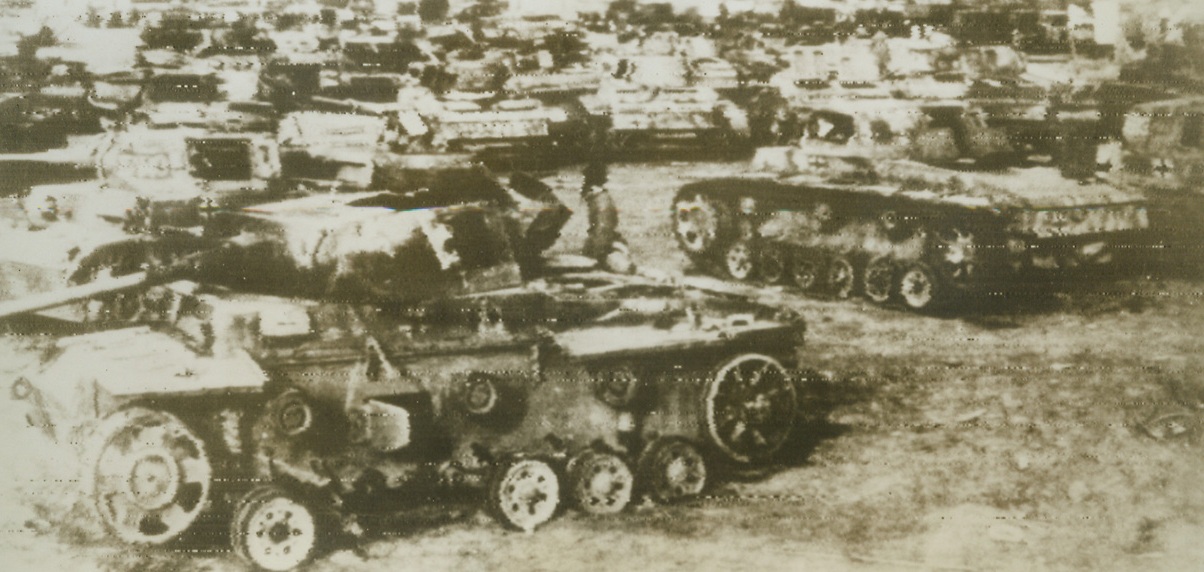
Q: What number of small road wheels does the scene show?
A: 10